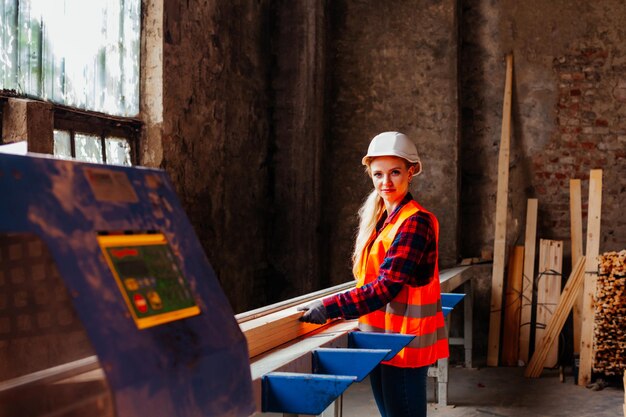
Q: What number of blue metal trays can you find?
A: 5